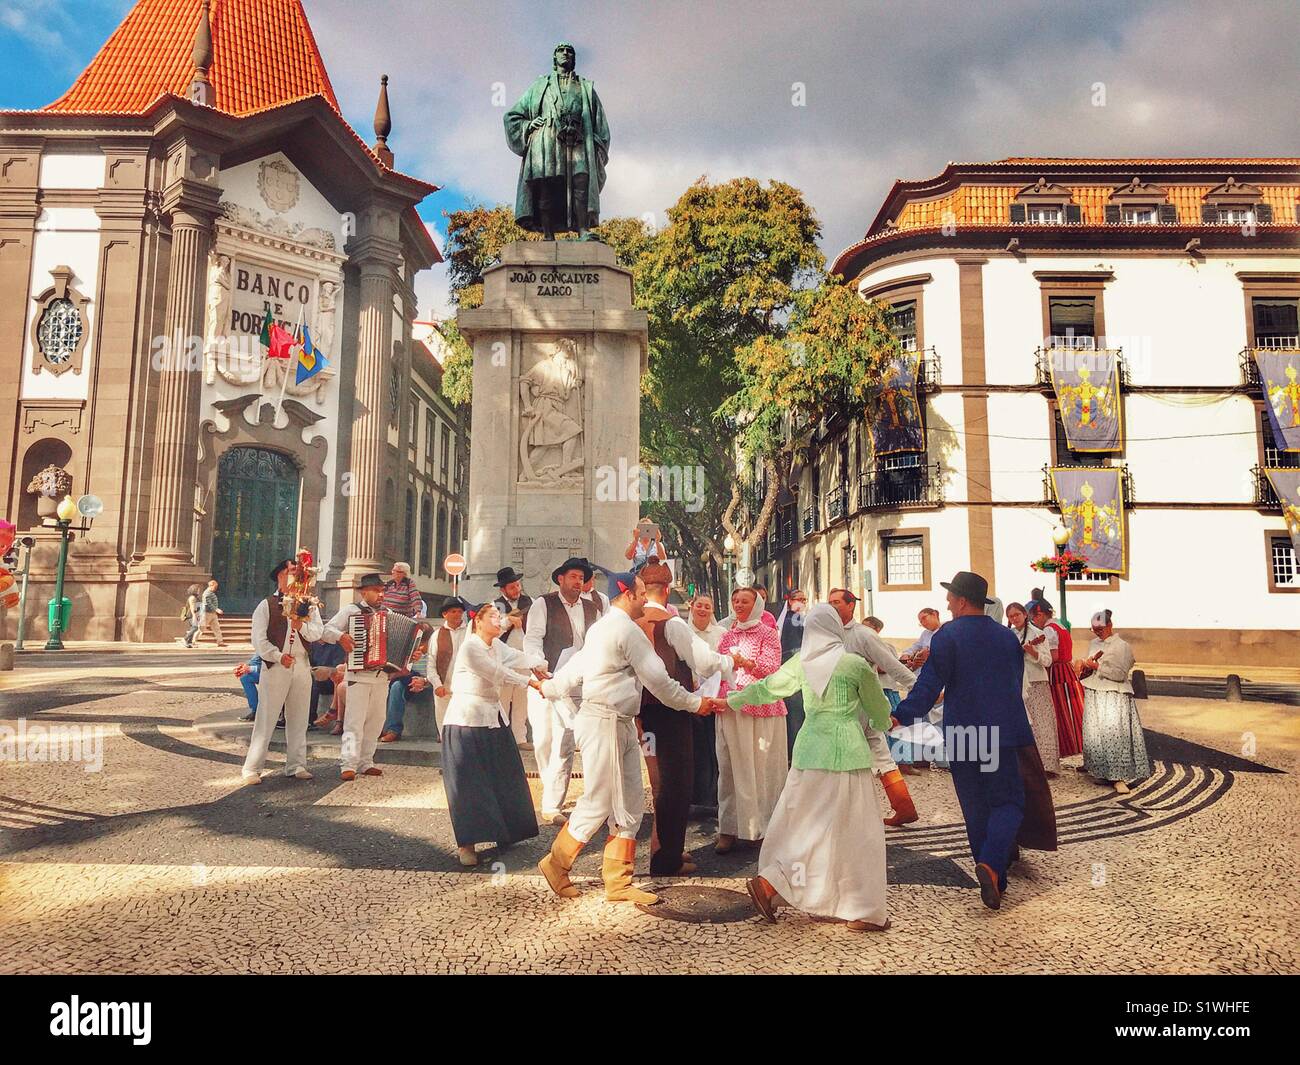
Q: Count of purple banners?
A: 5